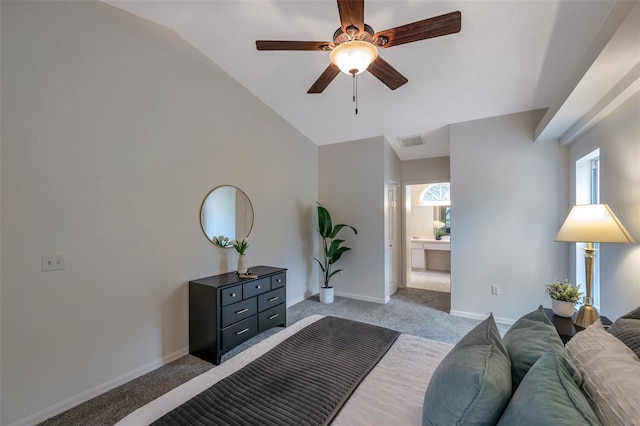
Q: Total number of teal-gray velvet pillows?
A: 3